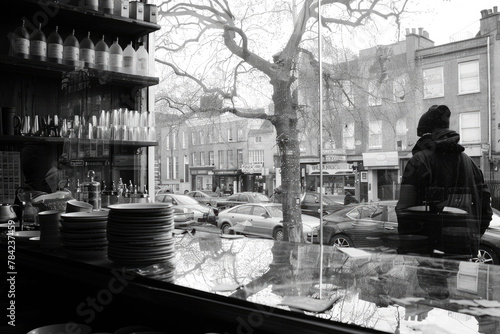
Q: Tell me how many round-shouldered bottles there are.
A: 9